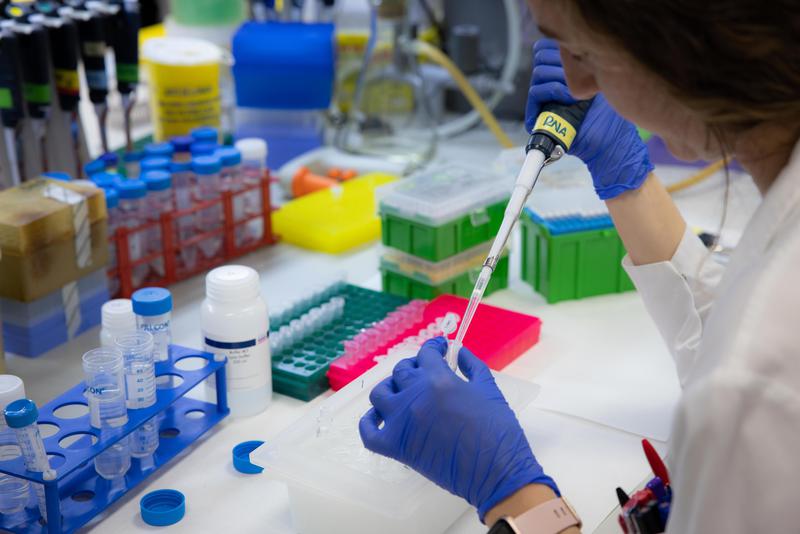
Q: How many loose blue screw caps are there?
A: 2